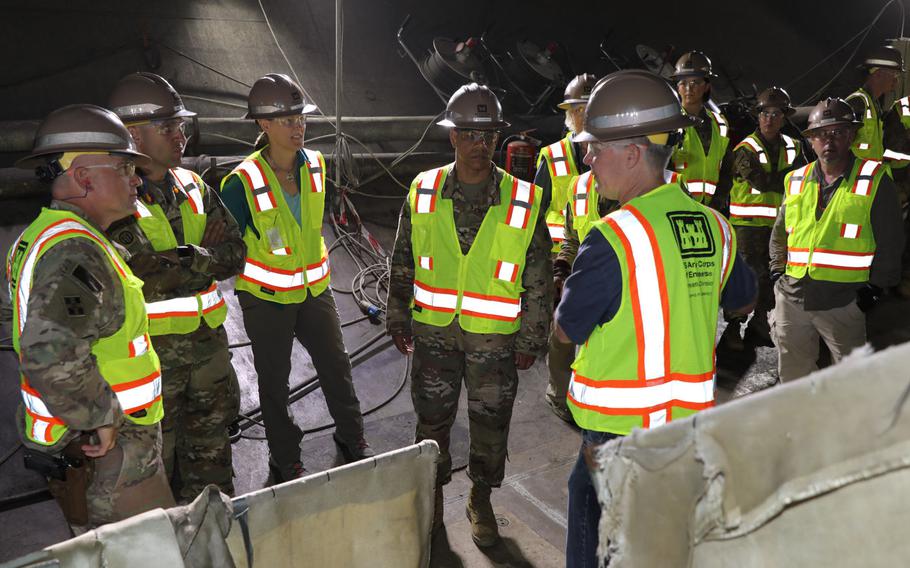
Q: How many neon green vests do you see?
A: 12